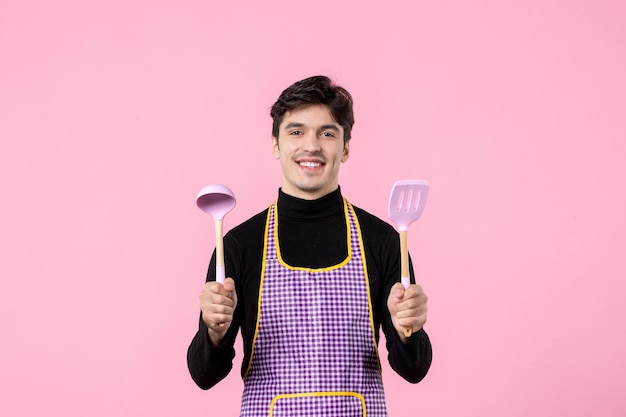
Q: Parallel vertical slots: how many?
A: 3